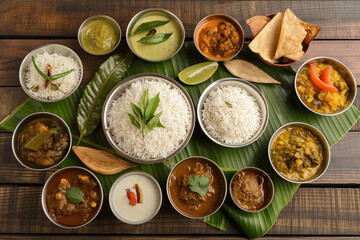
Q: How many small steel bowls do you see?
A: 11